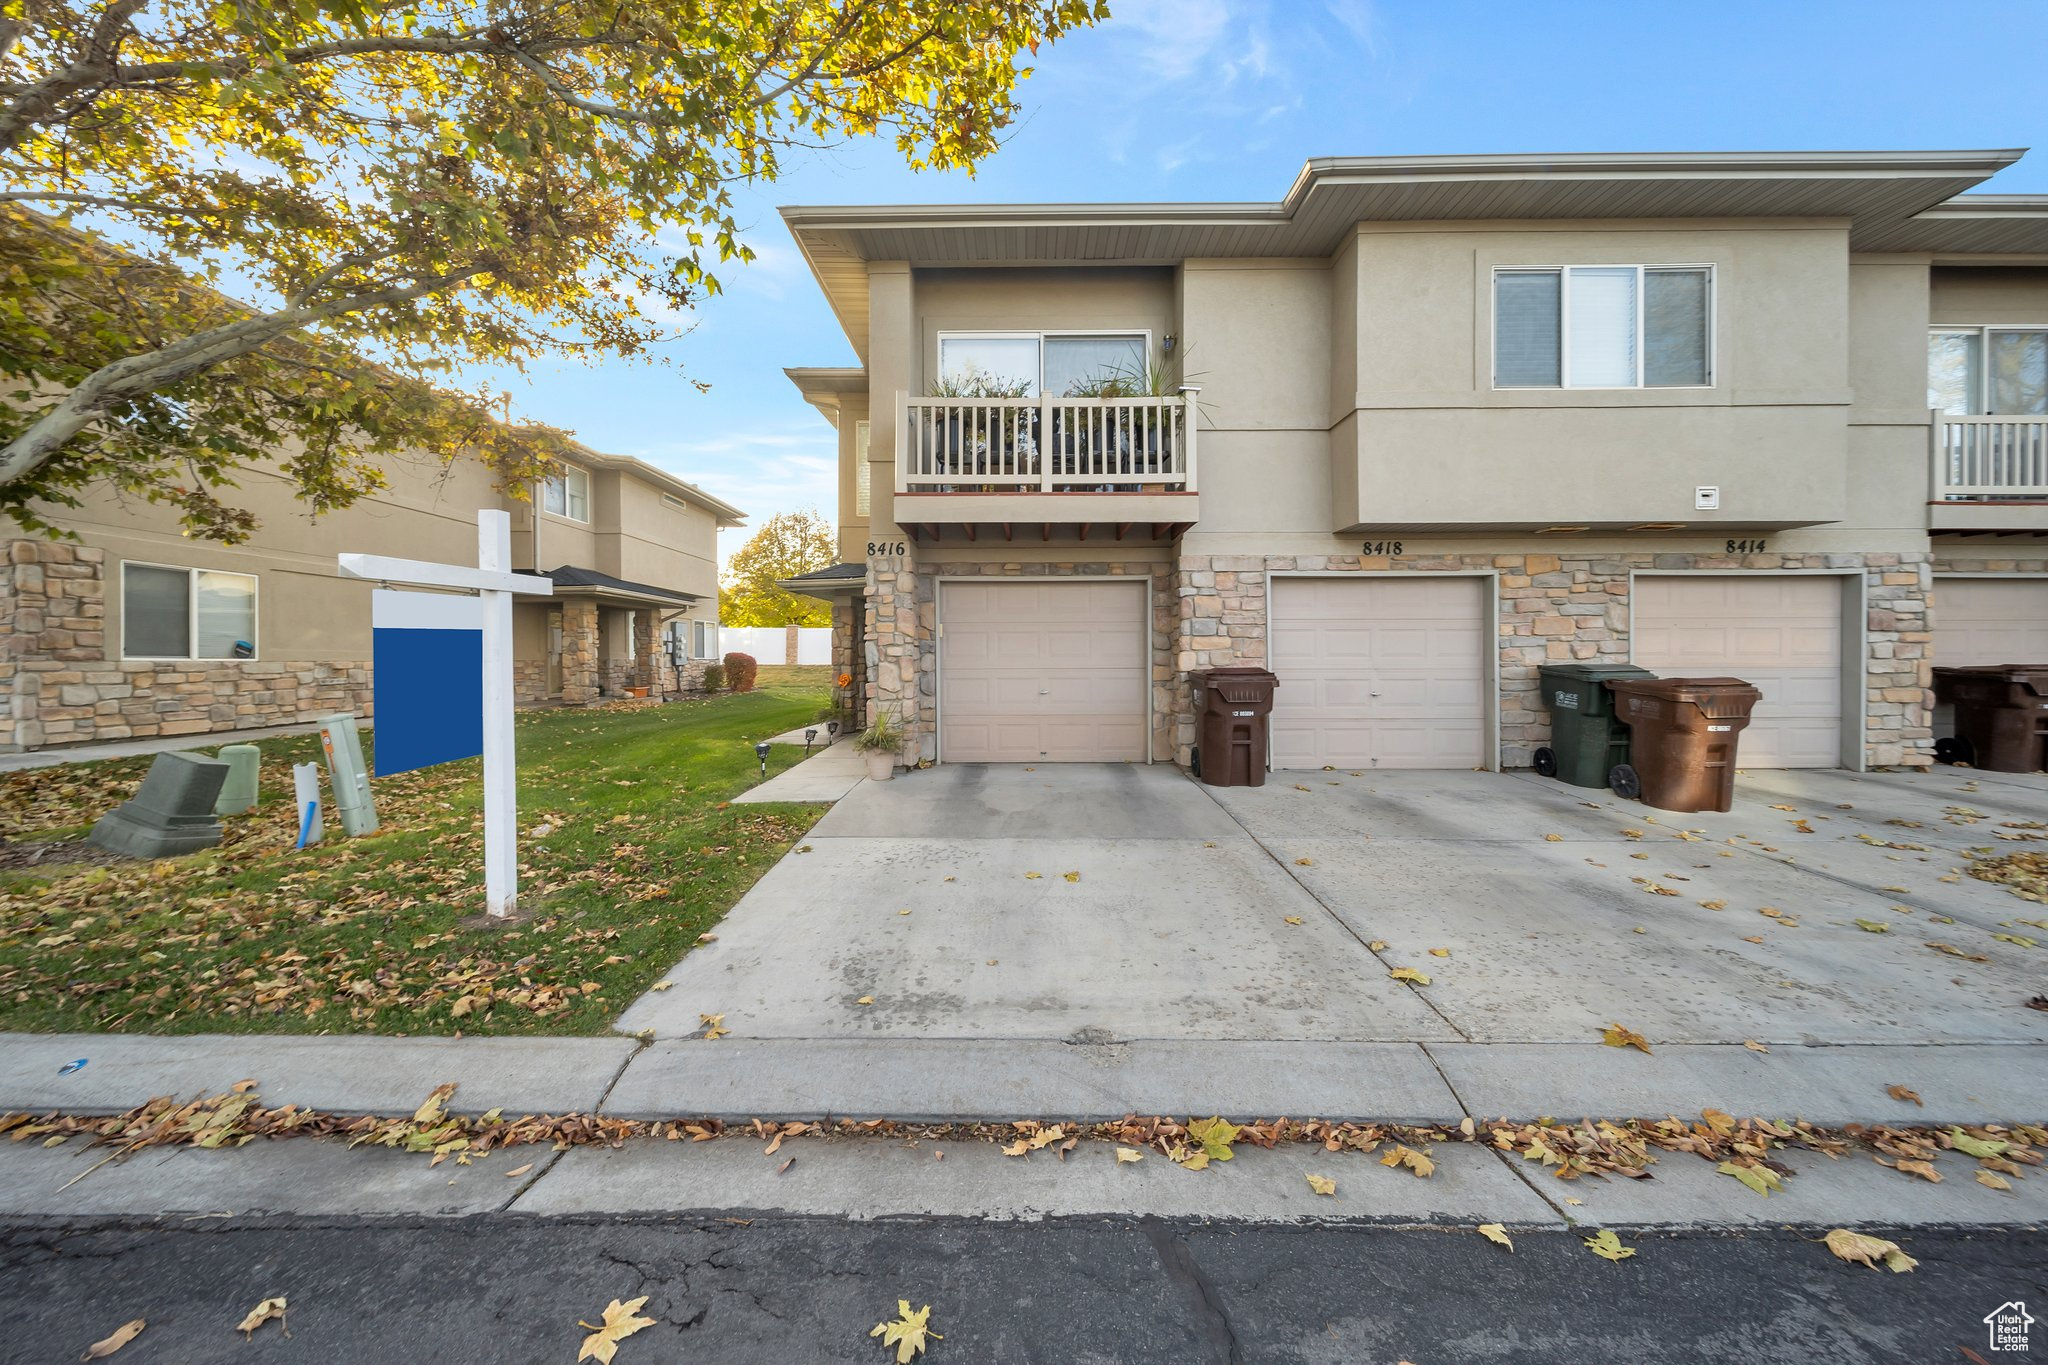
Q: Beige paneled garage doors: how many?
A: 4